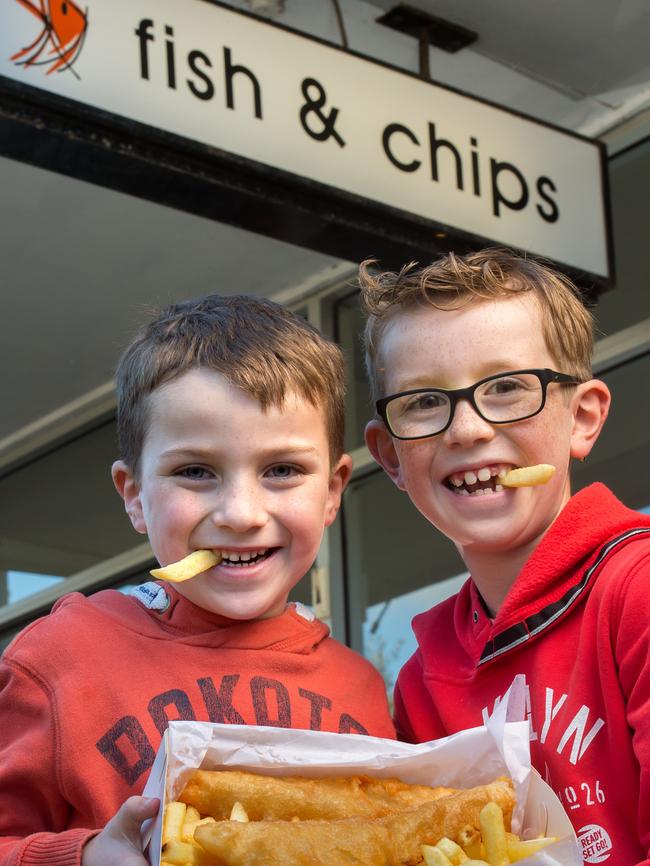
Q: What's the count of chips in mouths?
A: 2